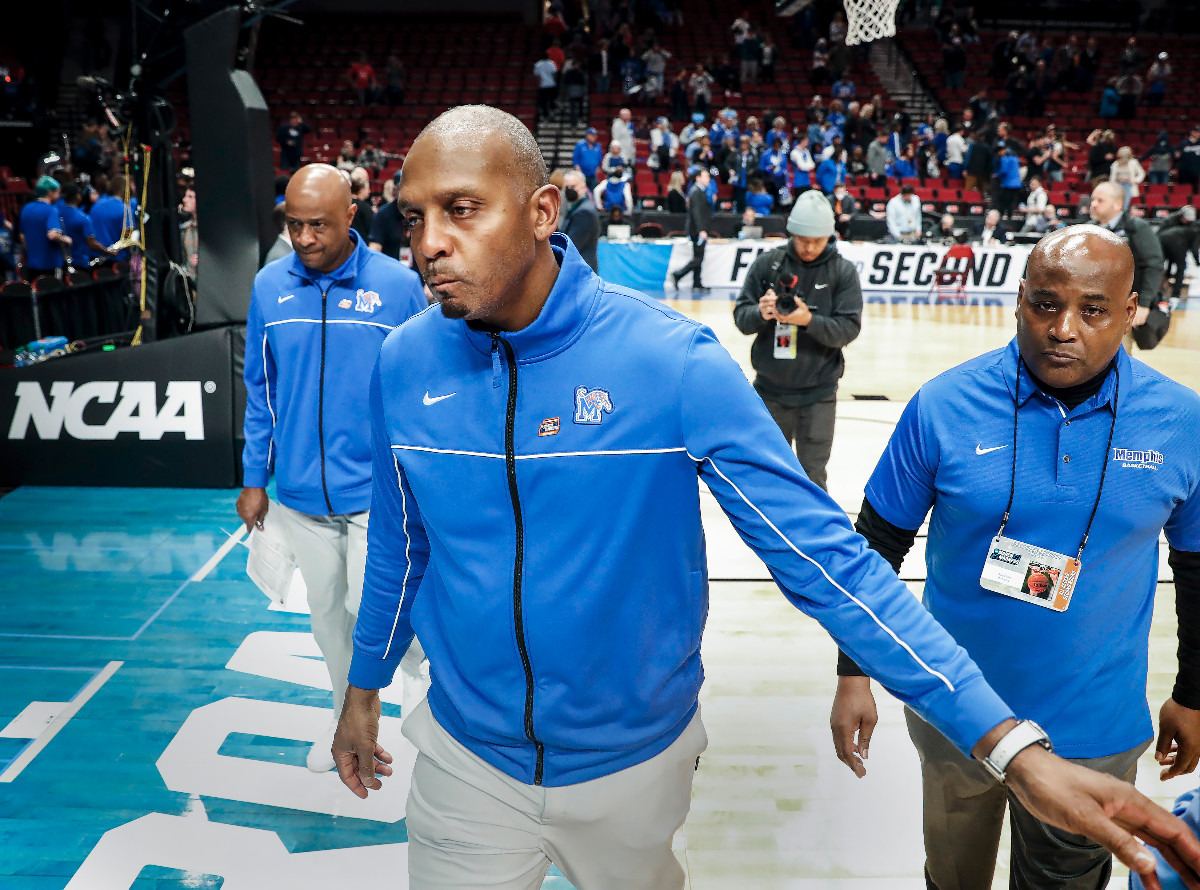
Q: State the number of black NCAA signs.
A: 1